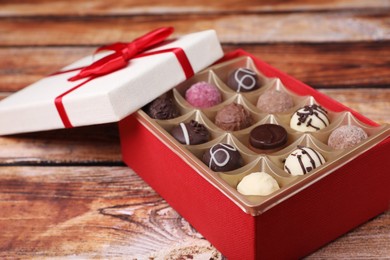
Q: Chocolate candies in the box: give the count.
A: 12